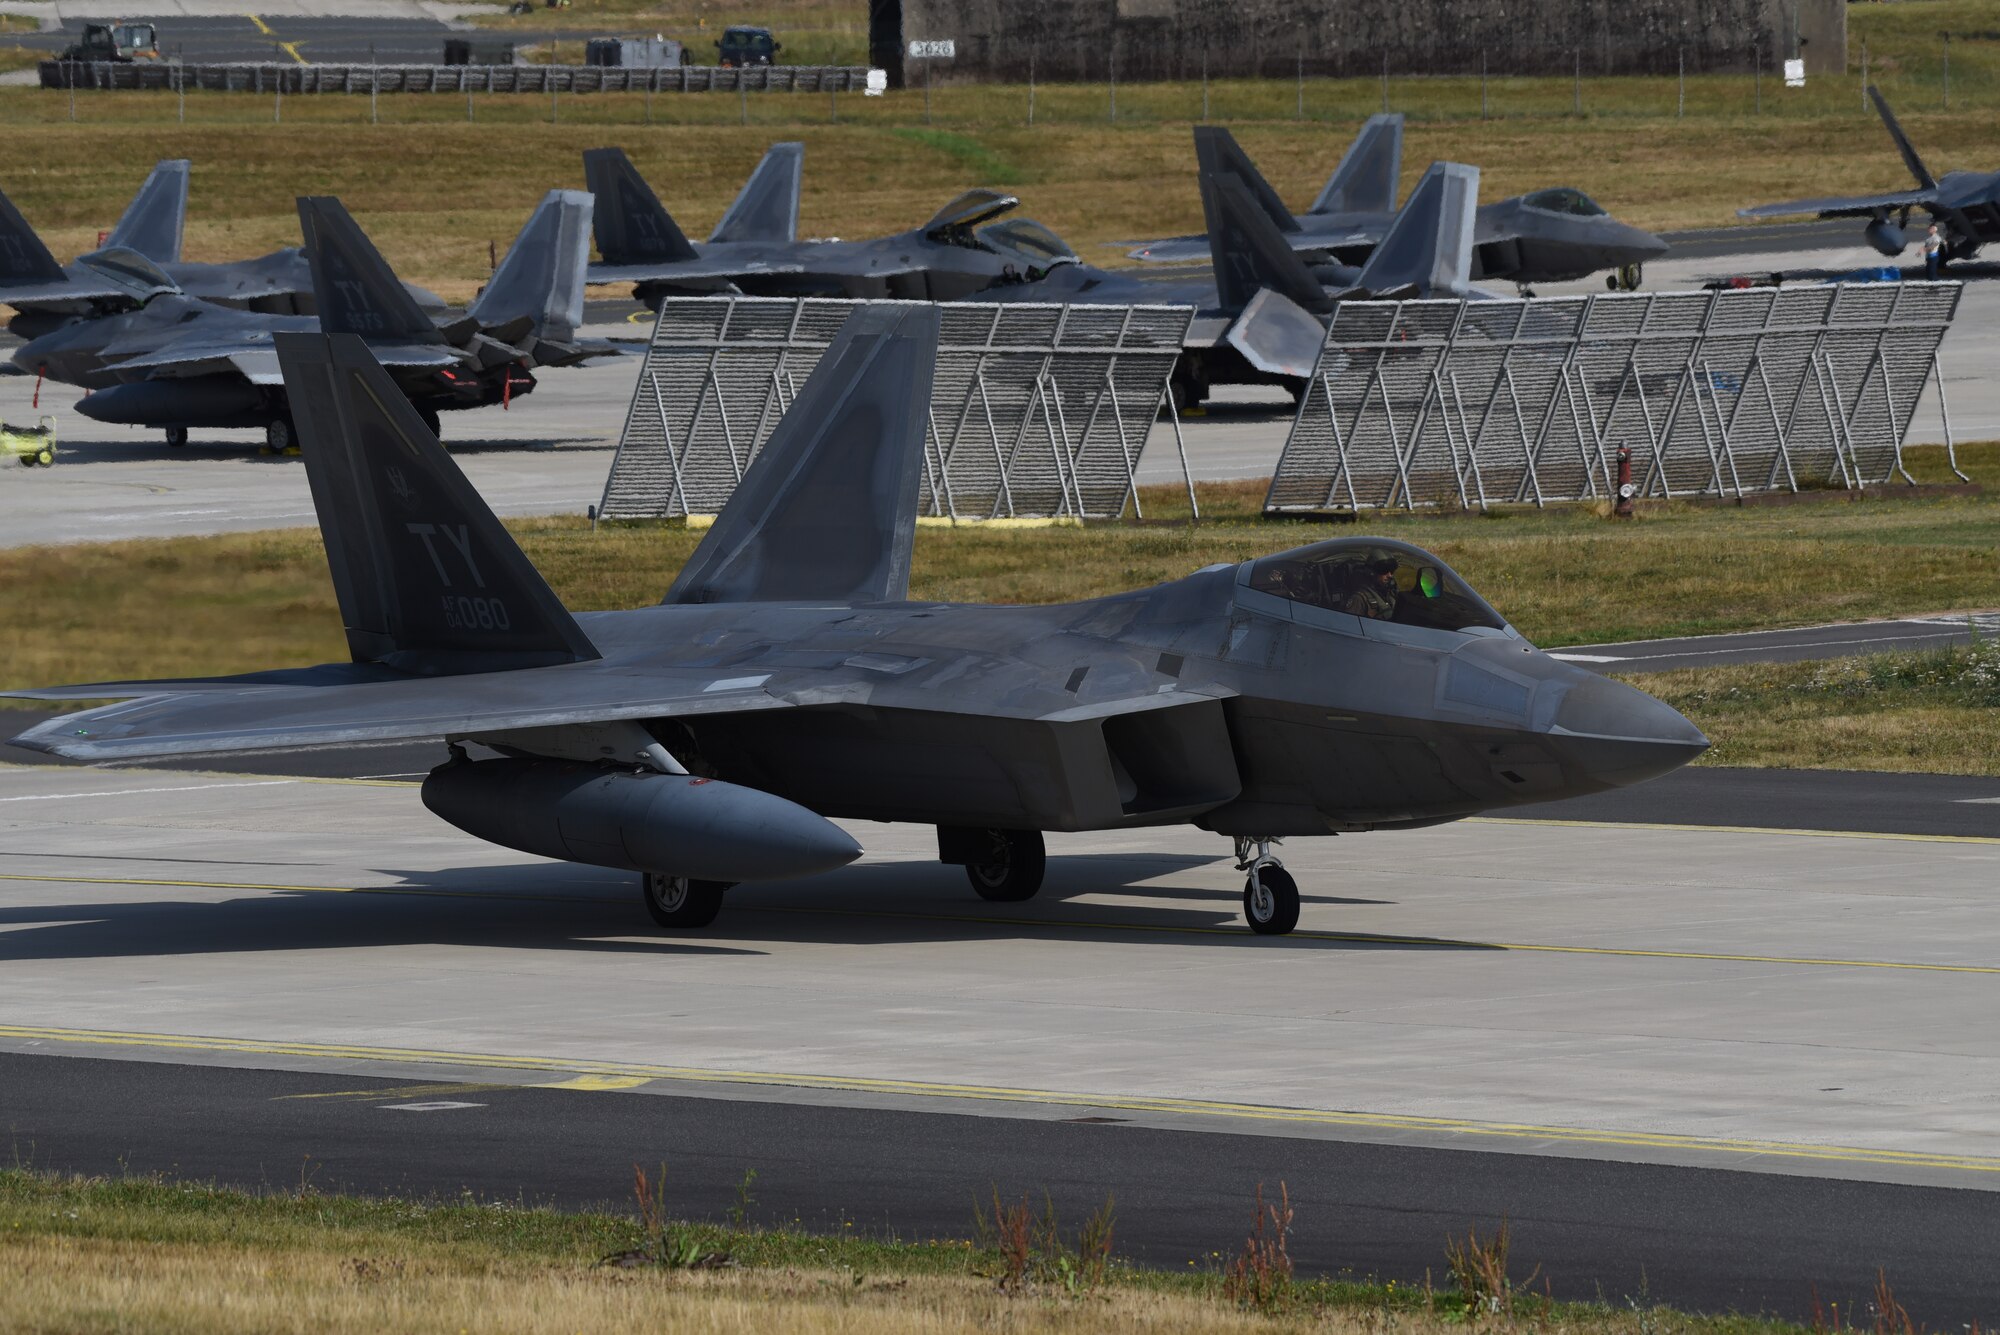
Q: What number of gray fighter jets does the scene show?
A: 7